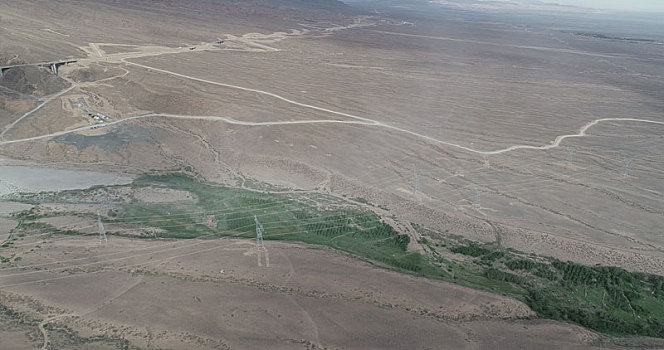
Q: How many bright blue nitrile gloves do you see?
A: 0